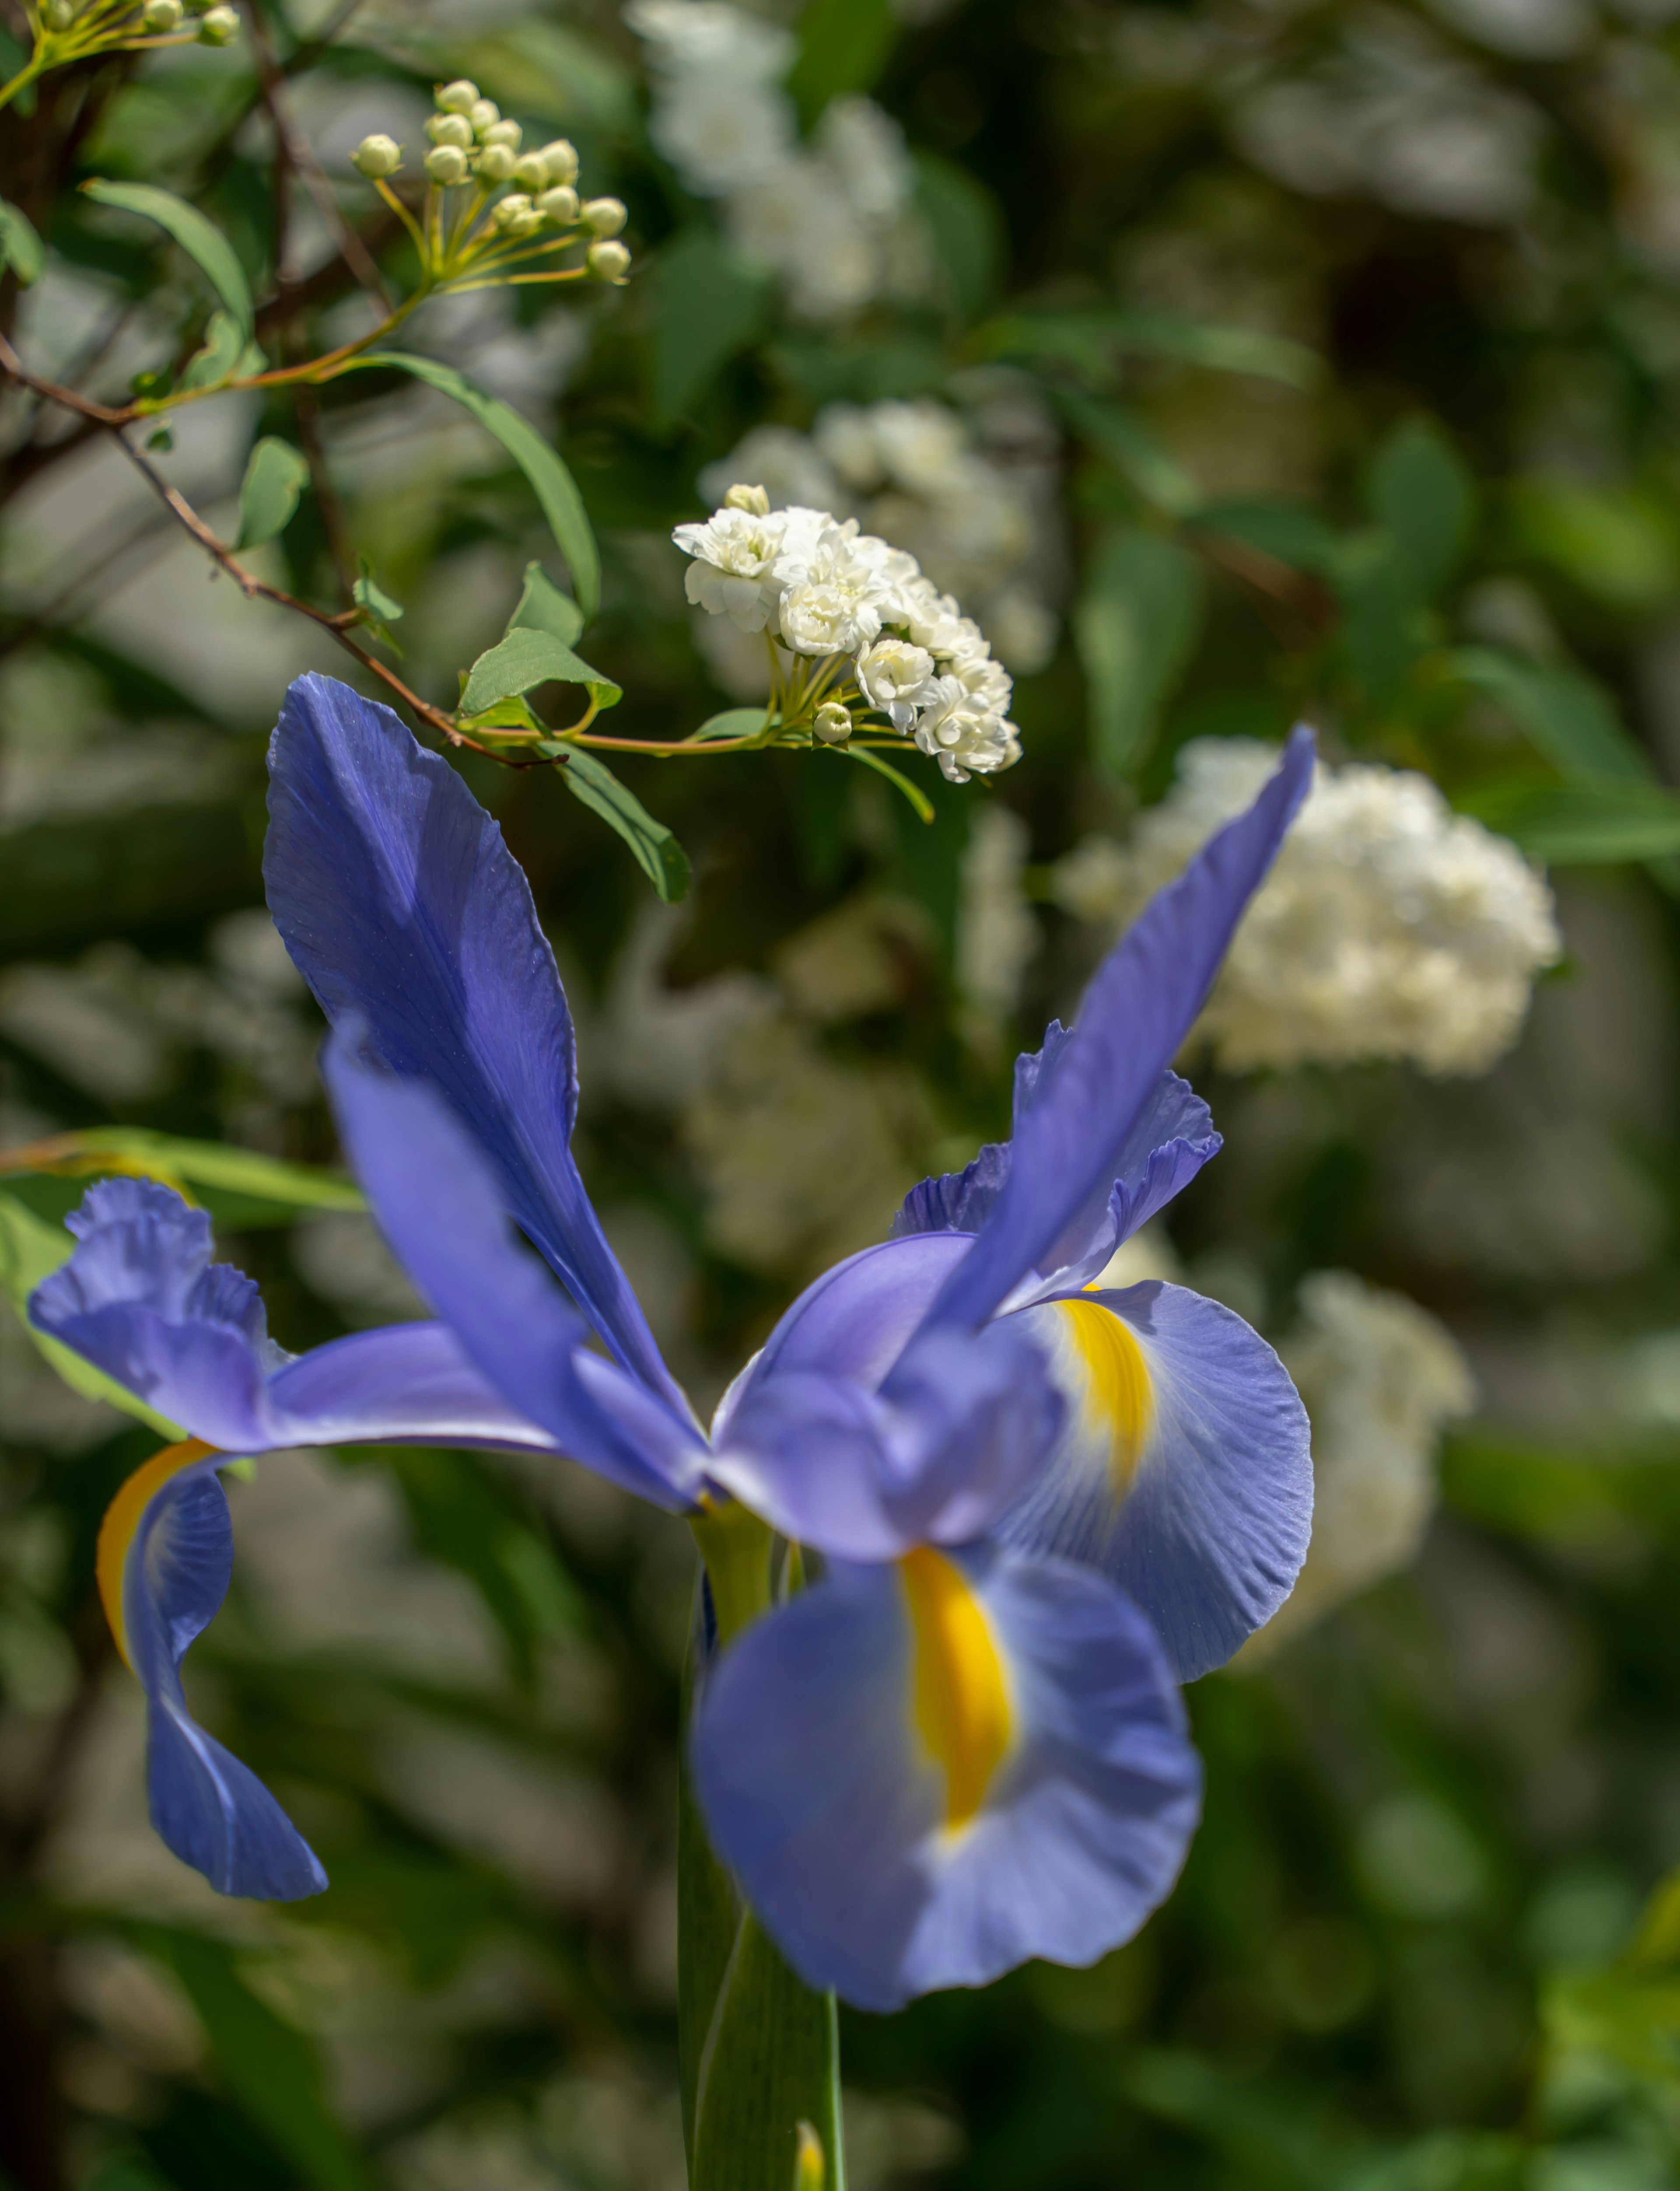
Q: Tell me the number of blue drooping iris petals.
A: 3